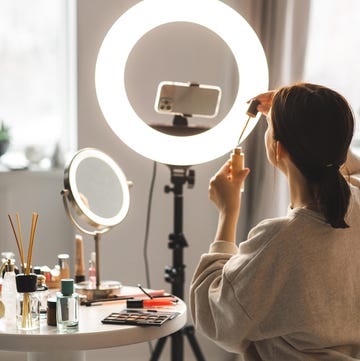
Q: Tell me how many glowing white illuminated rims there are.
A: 2